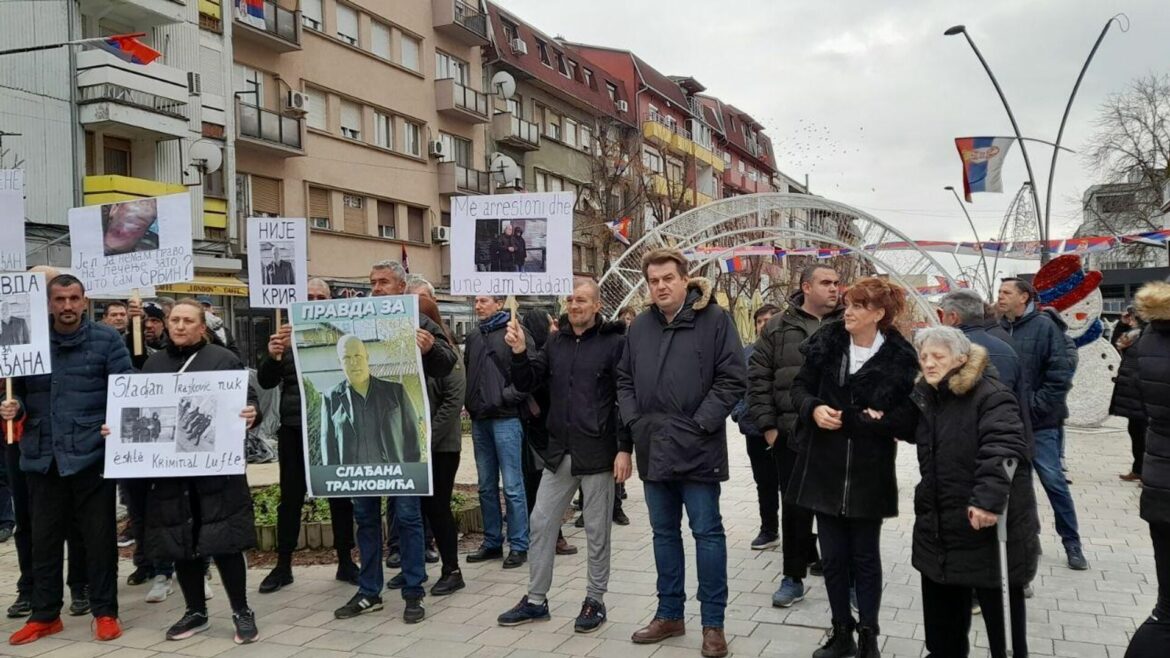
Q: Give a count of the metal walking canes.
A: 1